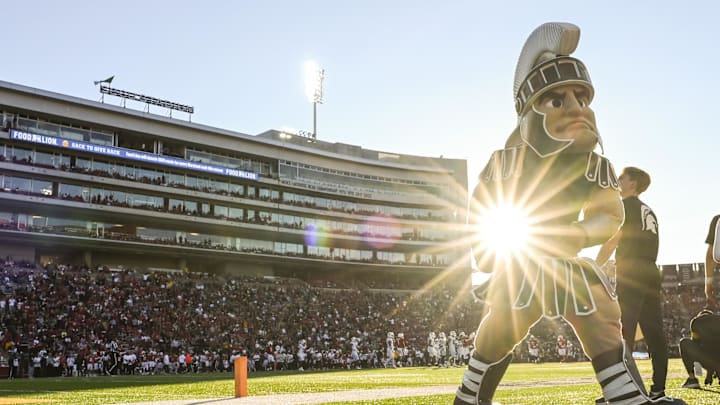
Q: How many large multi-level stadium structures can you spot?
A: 1